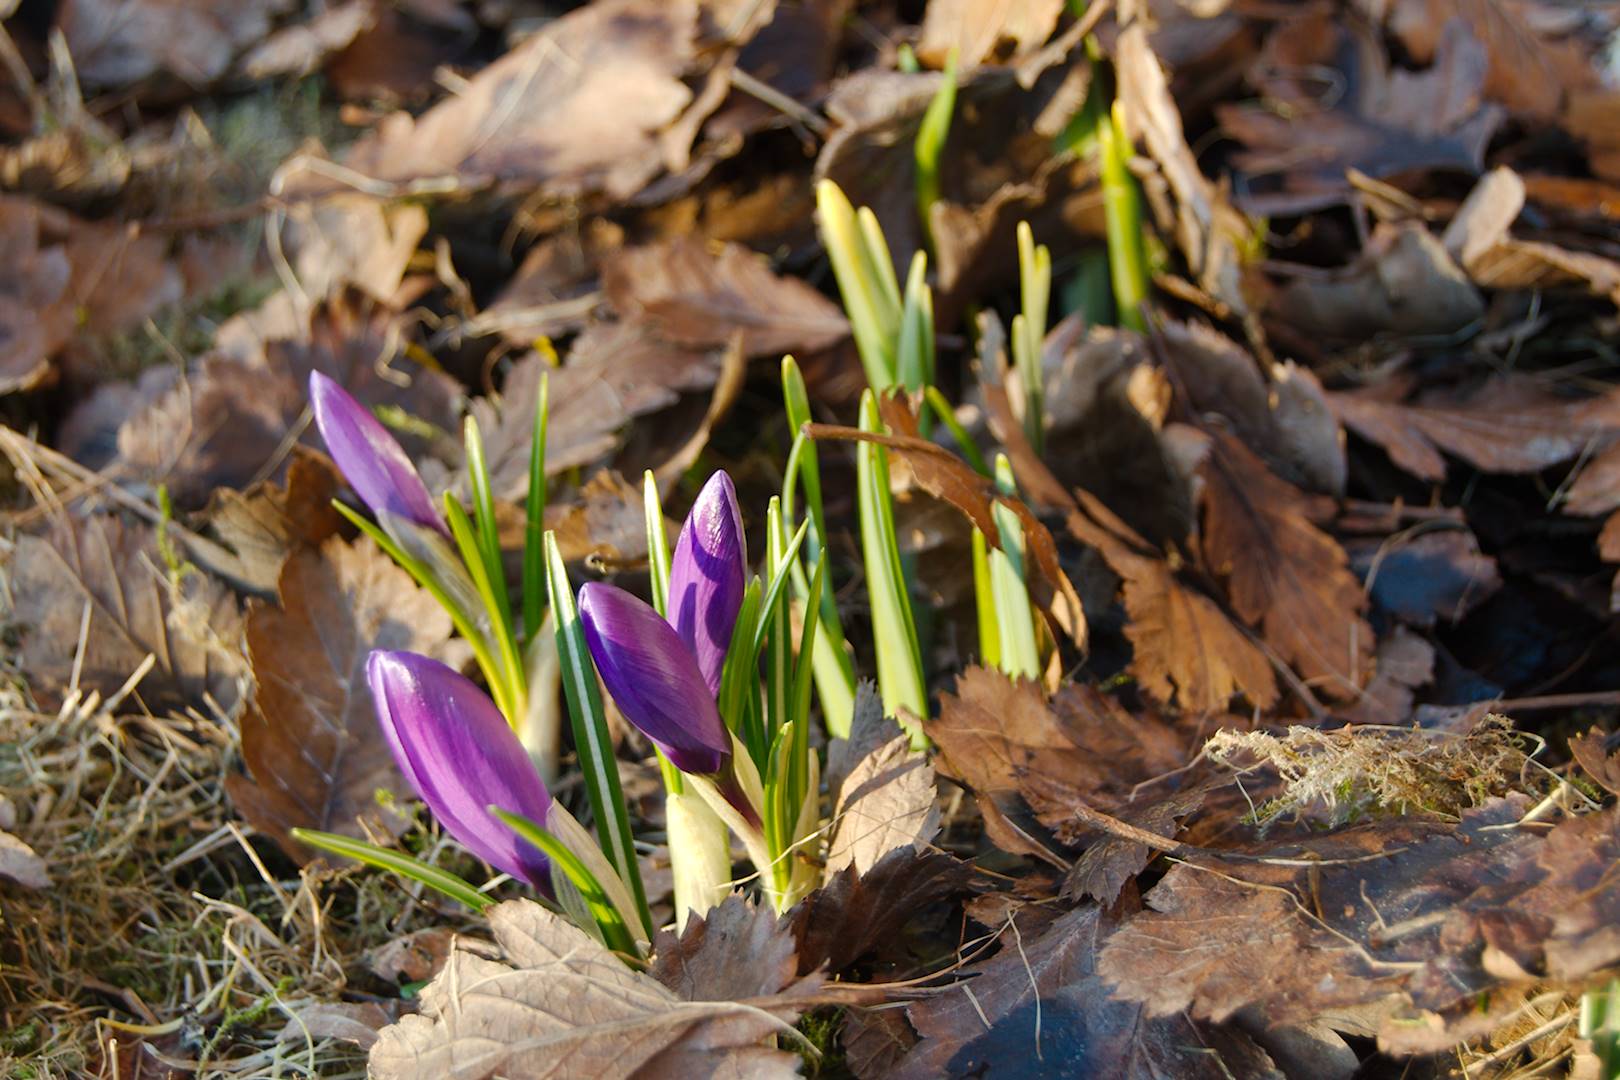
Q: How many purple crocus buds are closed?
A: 4